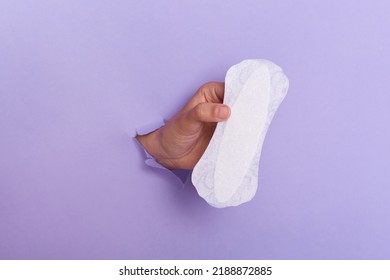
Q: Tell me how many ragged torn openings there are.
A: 1